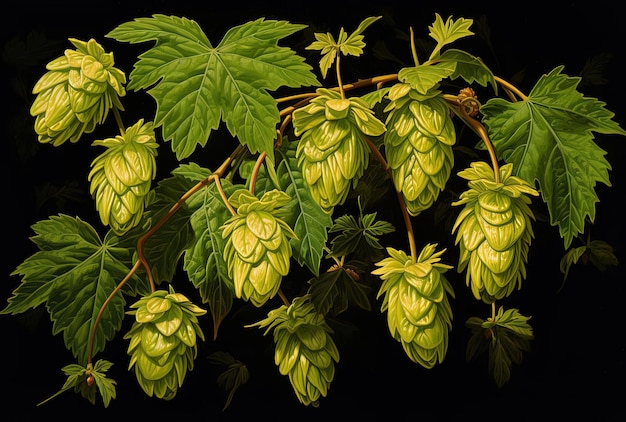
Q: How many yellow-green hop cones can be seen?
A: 9